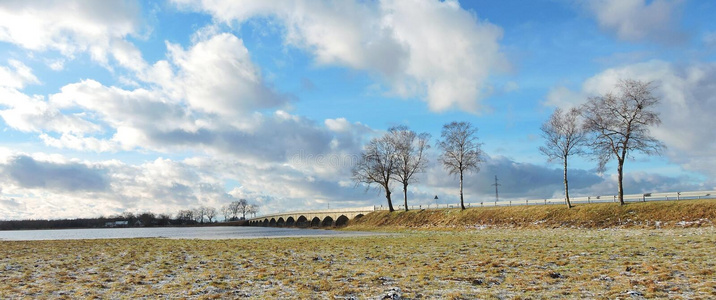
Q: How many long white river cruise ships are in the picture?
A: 0